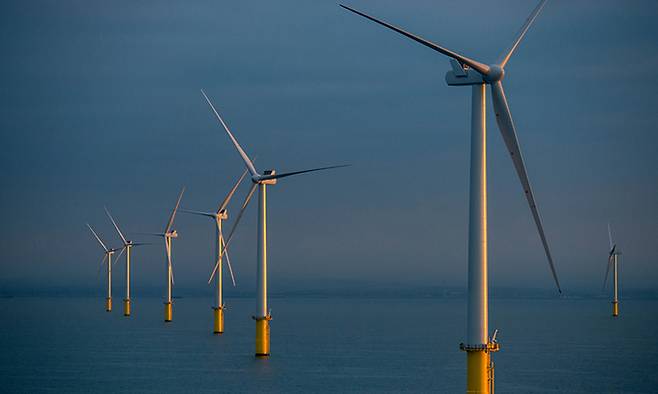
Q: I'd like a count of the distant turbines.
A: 6